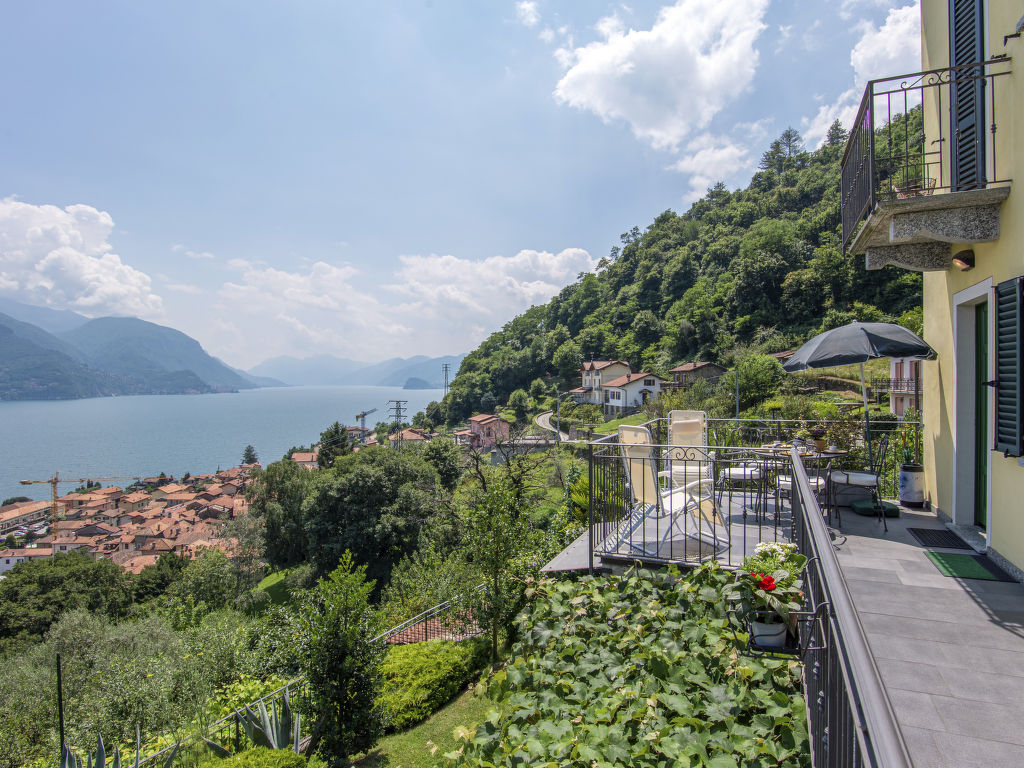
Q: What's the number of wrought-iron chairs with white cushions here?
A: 4